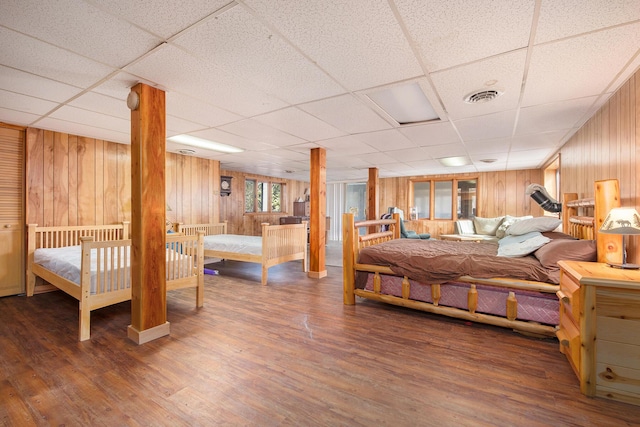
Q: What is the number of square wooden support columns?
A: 3